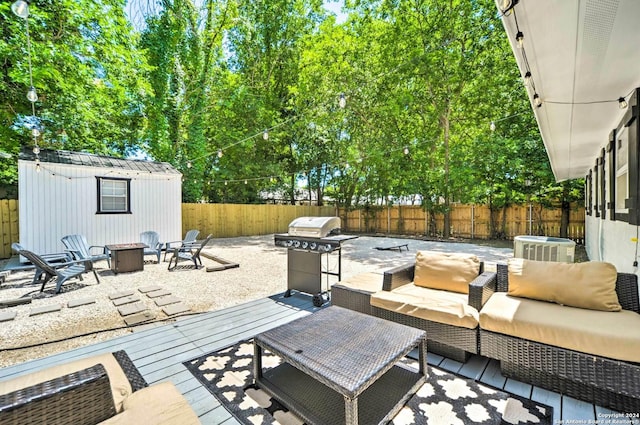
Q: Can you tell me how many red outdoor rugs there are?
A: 0